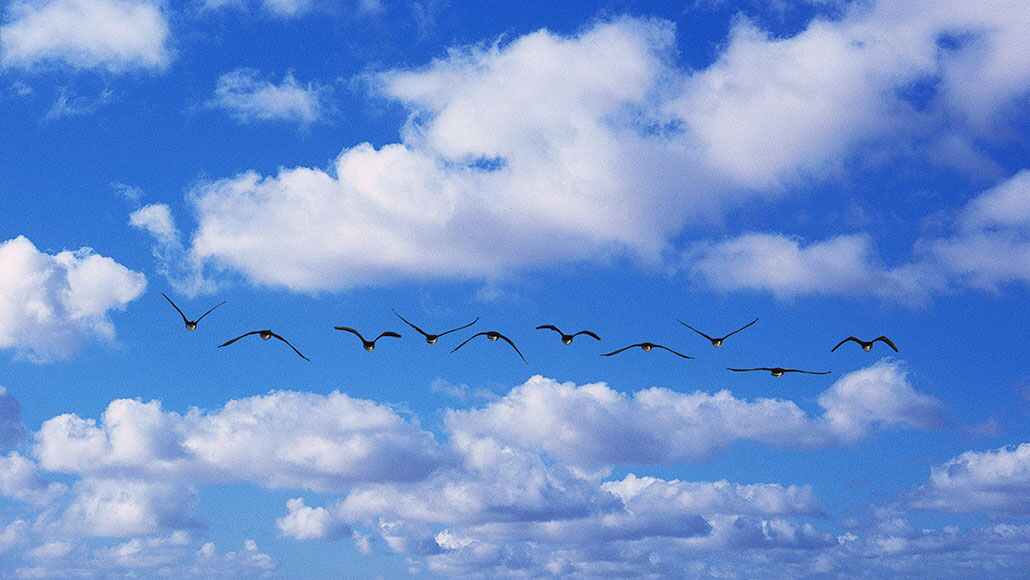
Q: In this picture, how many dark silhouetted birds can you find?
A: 10